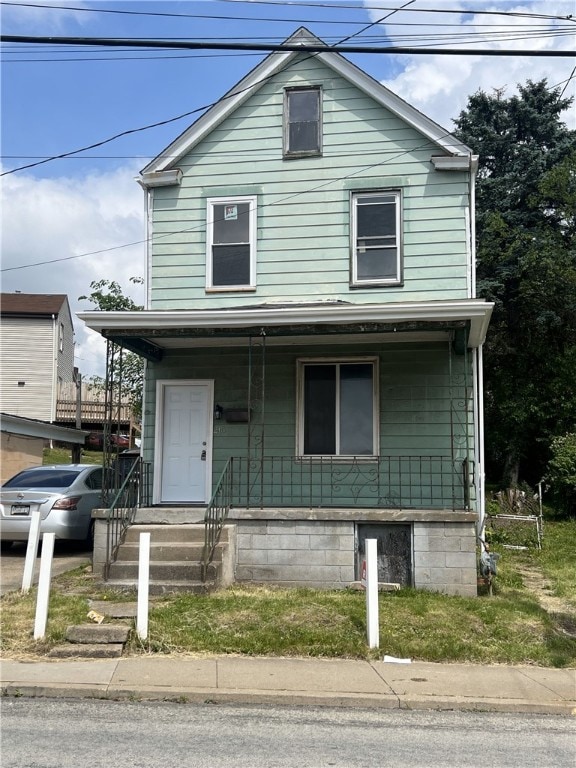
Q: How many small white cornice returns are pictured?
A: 2